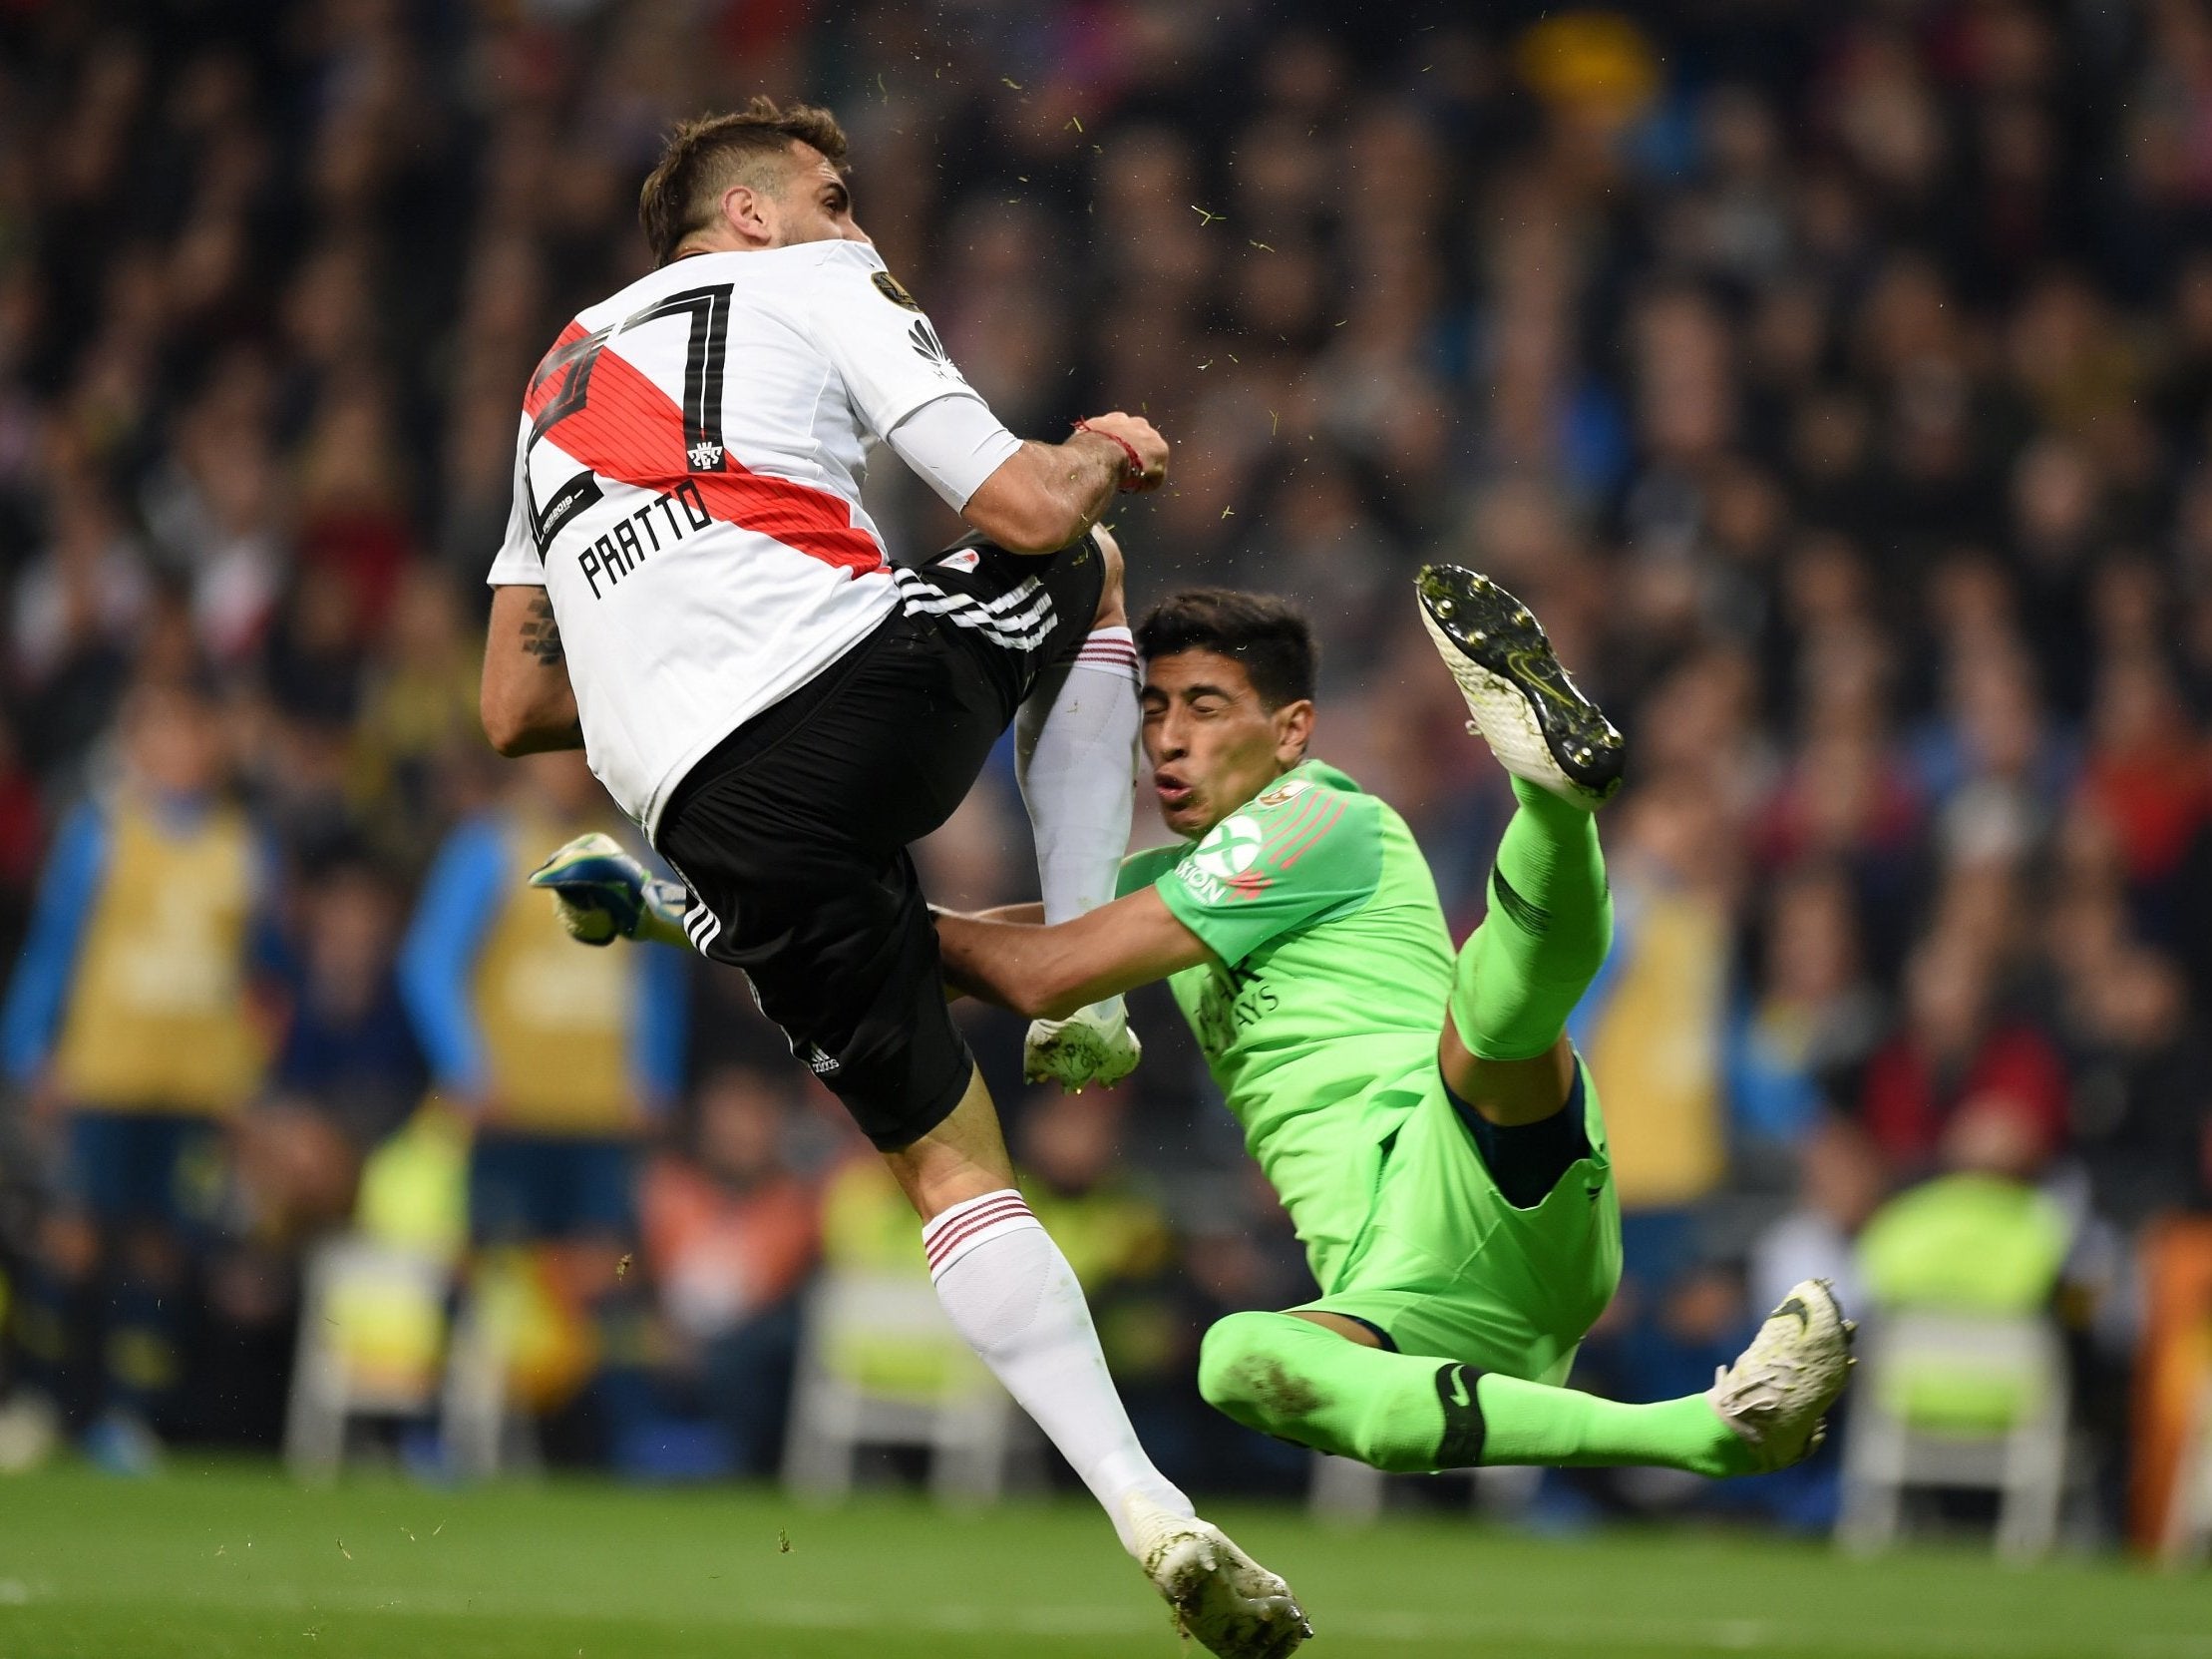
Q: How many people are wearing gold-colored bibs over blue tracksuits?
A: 3